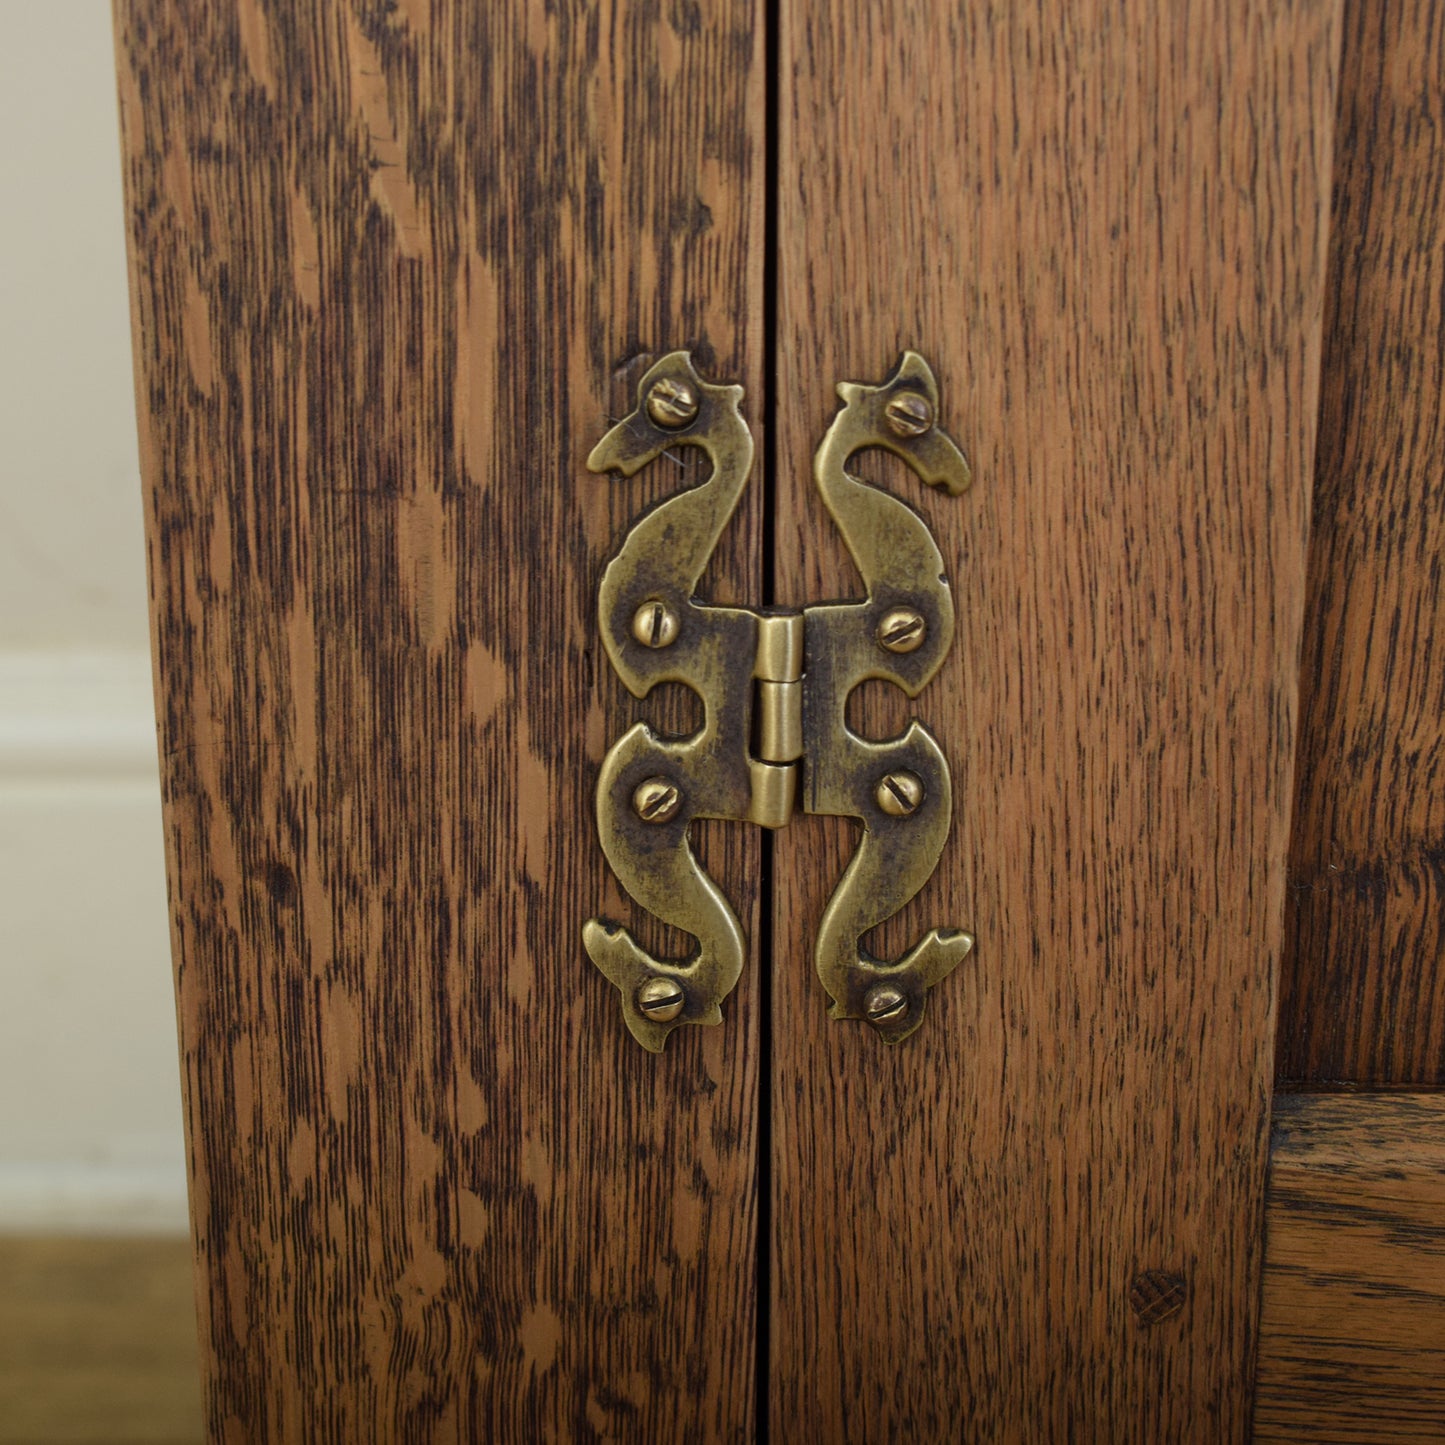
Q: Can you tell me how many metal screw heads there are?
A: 8